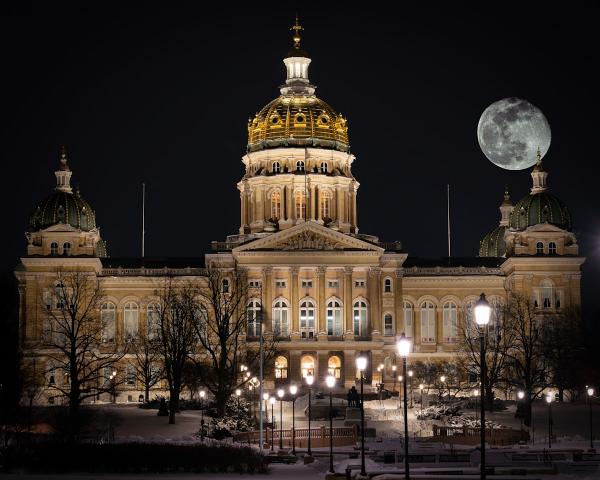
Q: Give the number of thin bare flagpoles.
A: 2